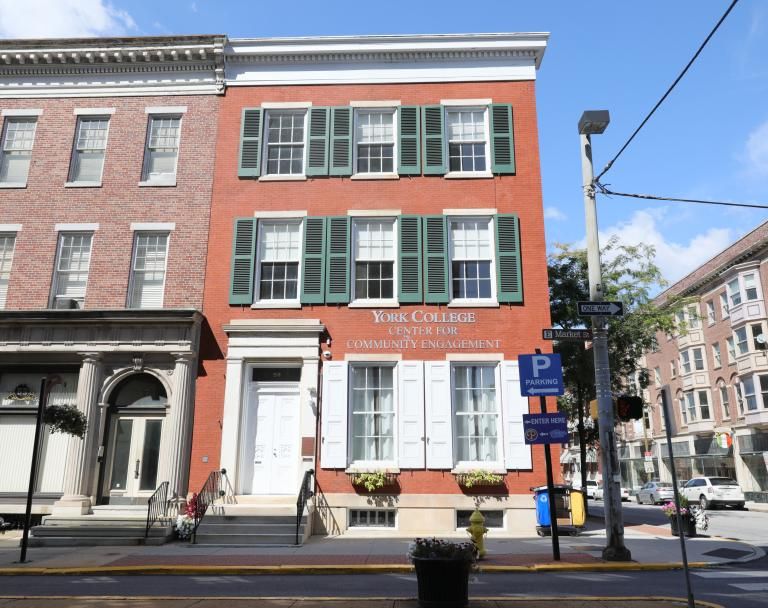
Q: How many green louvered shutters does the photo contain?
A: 12